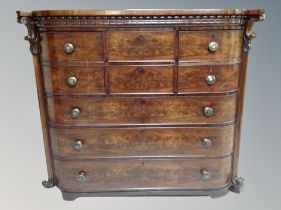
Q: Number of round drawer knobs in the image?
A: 10